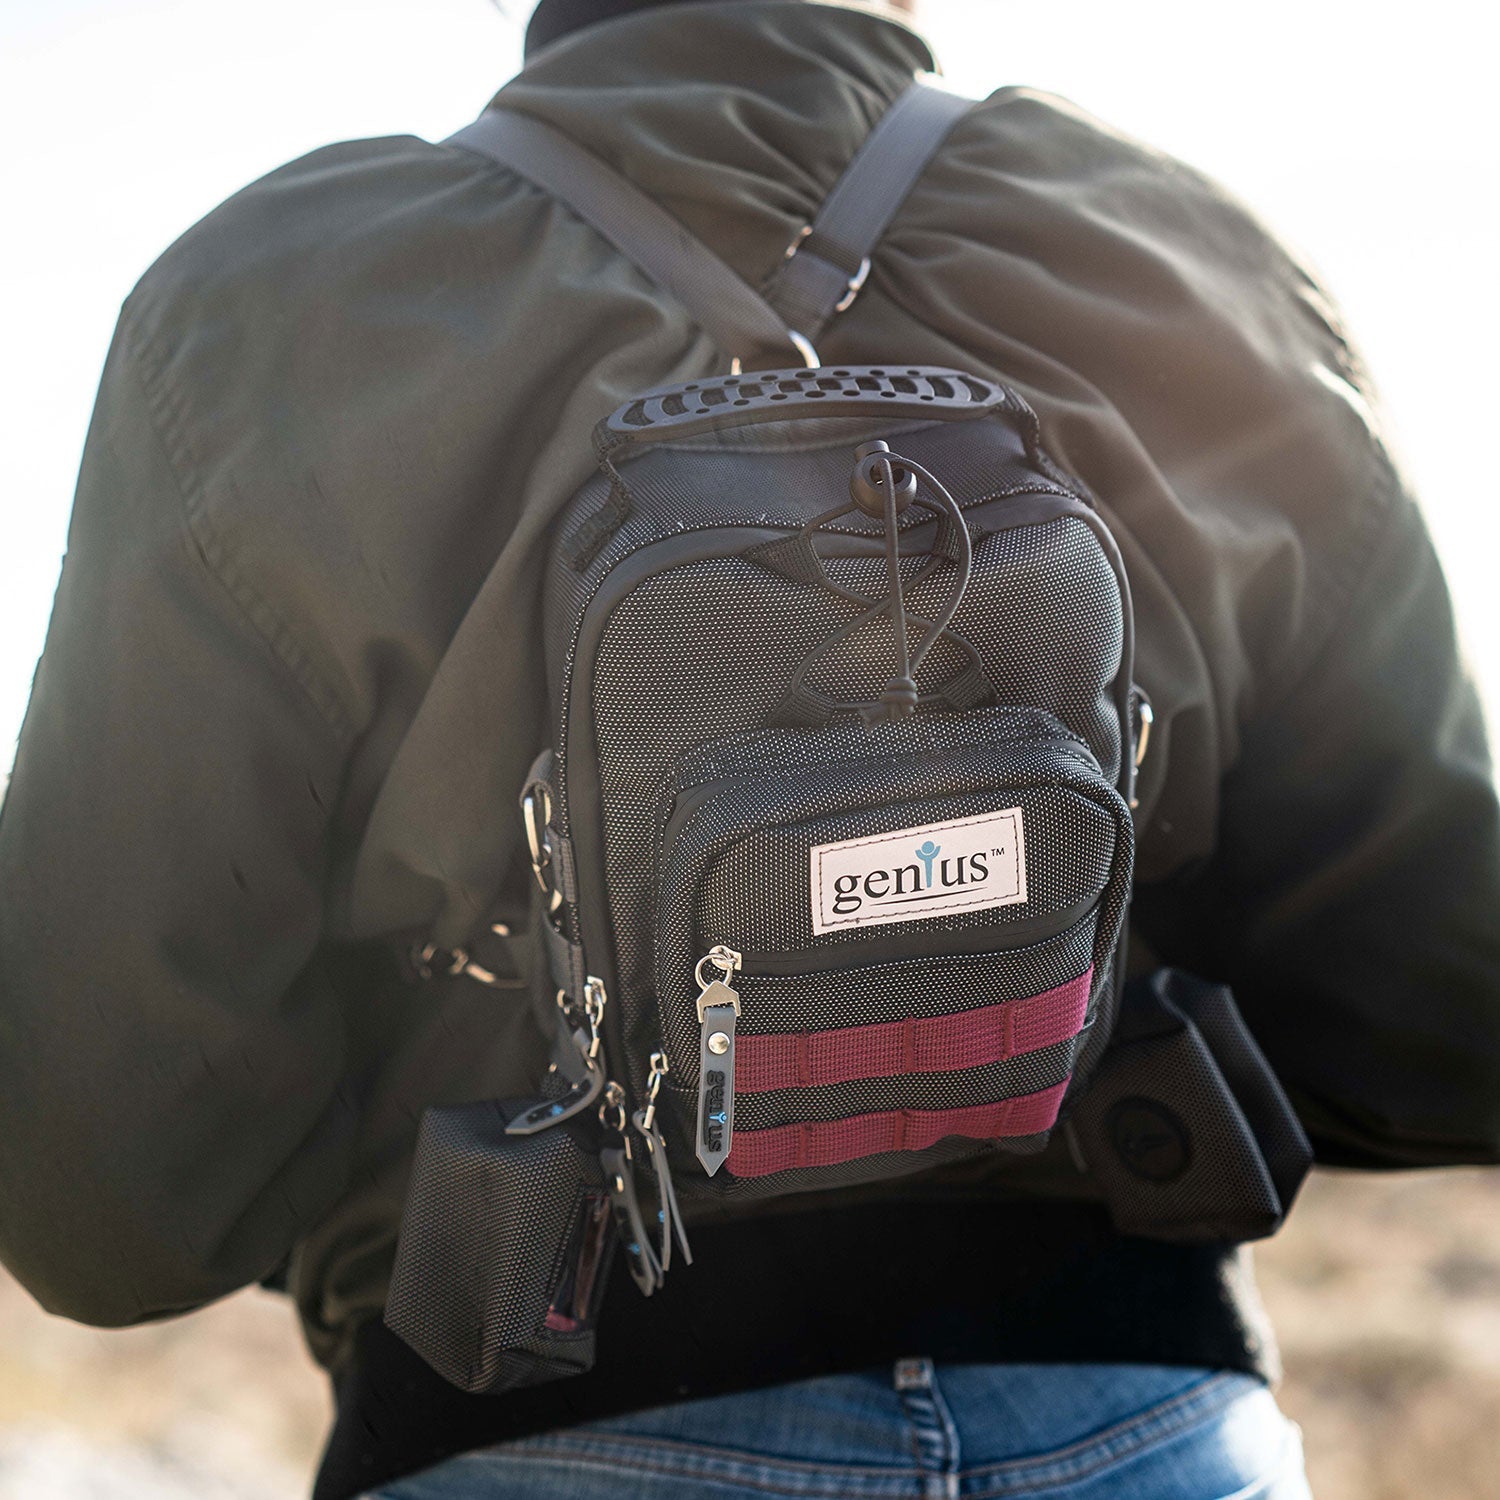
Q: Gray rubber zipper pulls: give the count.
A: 4